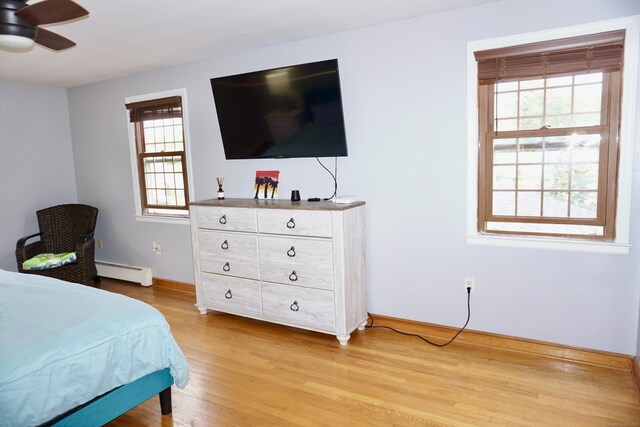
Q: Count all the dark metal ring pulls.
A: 8